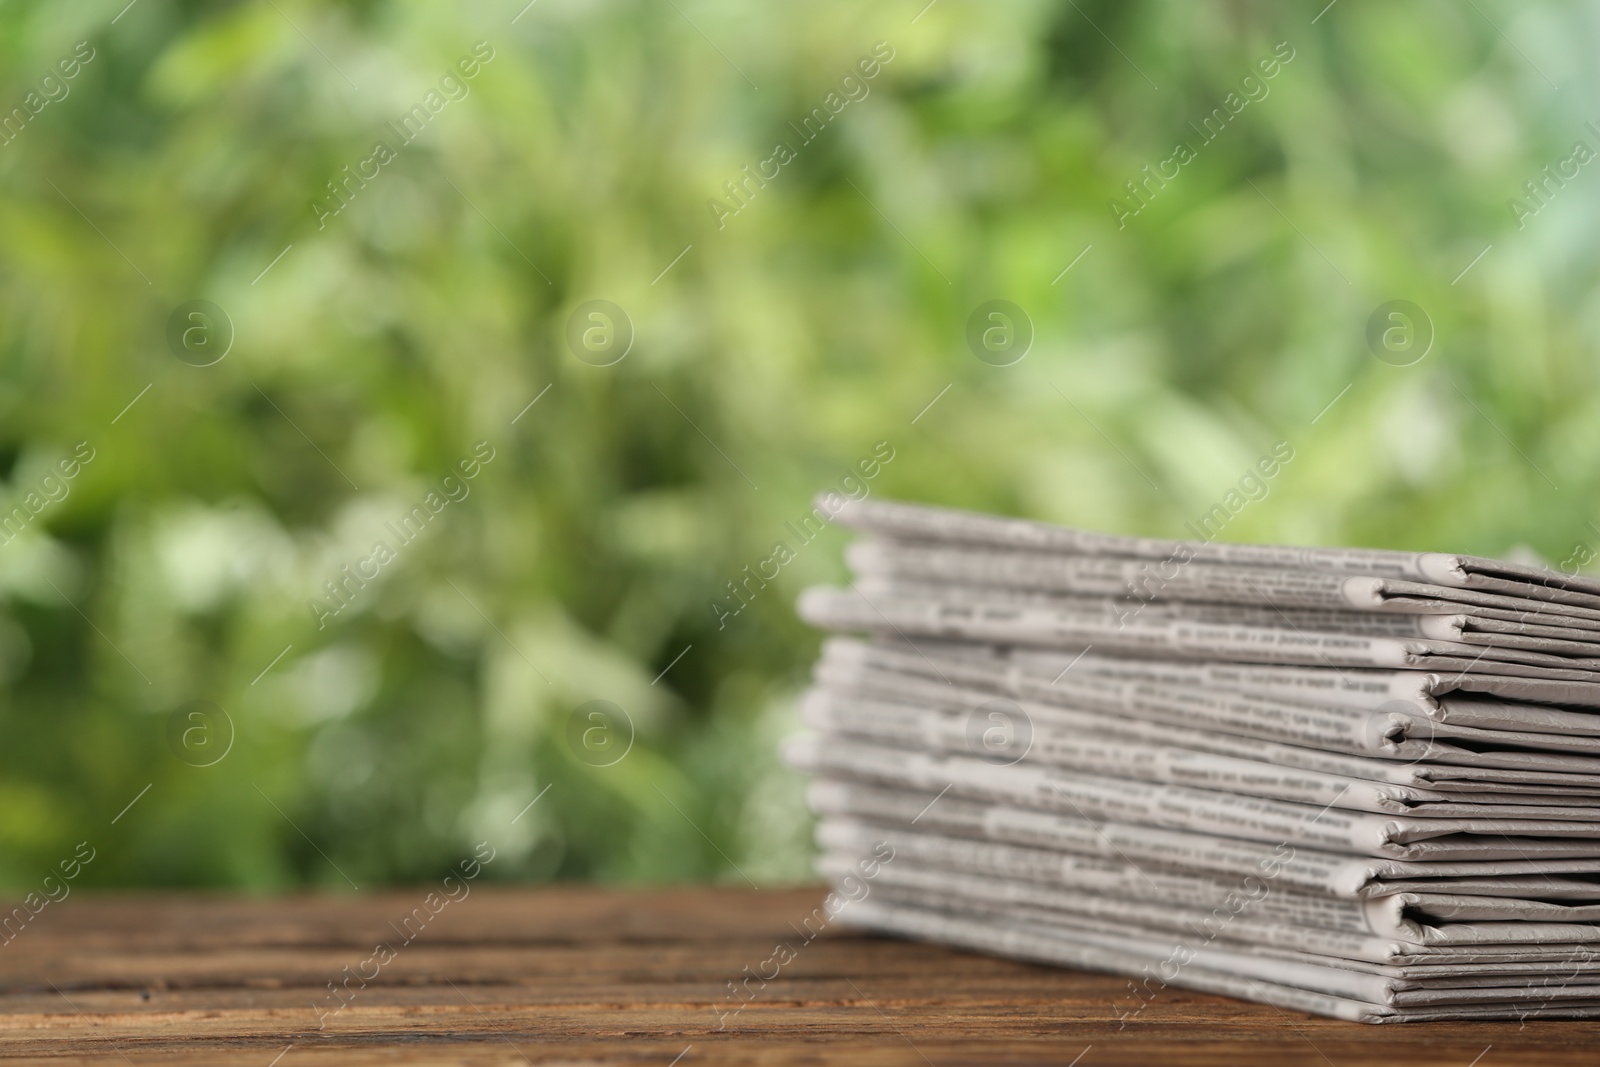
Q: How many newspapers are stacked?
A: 15